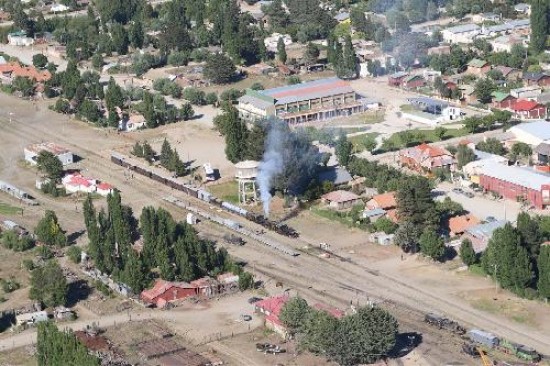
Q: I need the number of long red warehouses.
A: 1